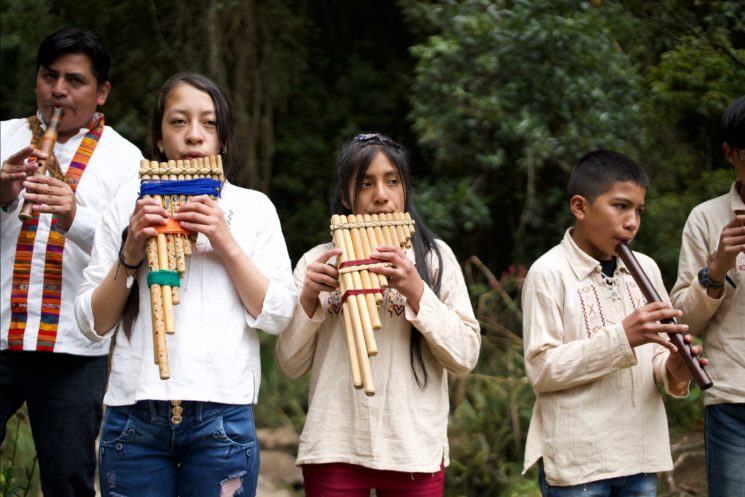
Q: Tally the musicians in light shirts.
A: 5